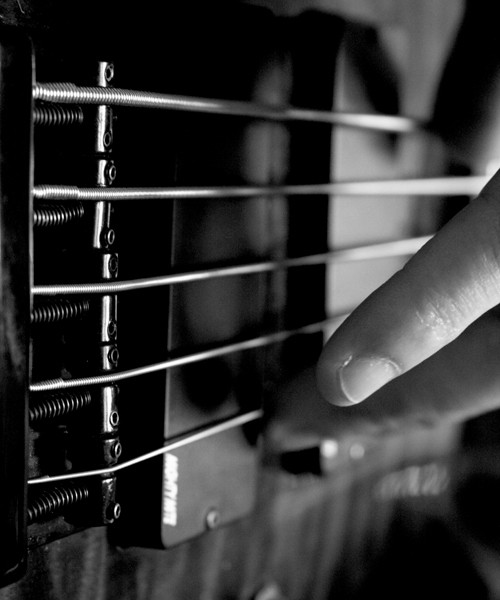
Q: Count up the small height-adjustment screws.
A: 10